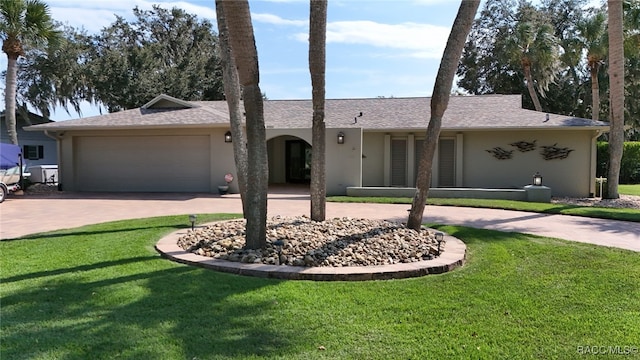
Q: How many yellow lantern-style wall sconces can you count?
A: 0